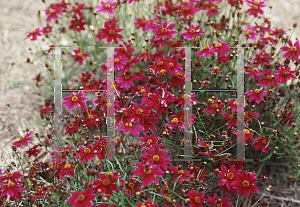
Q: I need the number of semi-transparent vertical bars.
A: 4